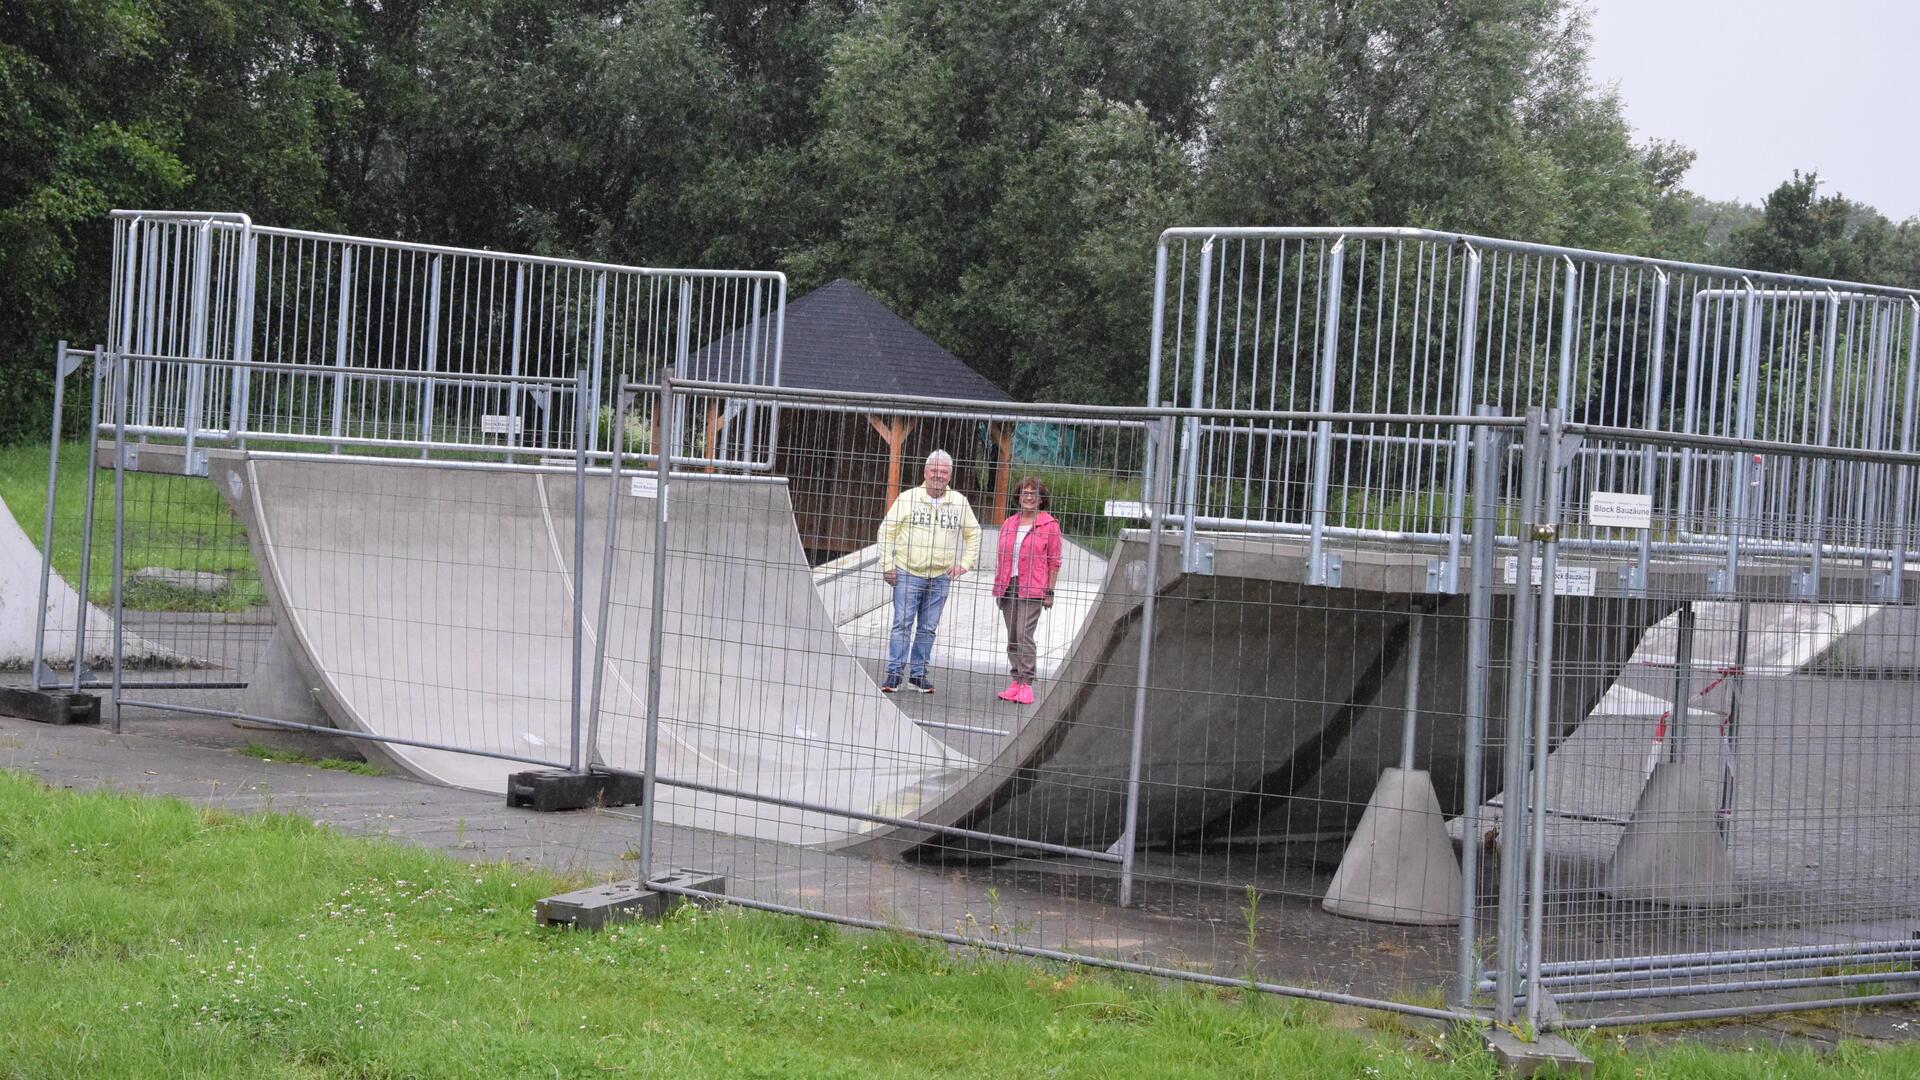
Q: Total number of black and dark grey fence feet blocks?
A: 4